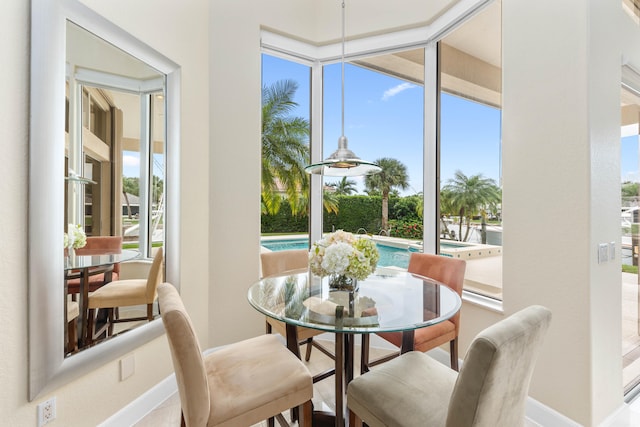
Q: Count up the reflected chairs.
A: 3